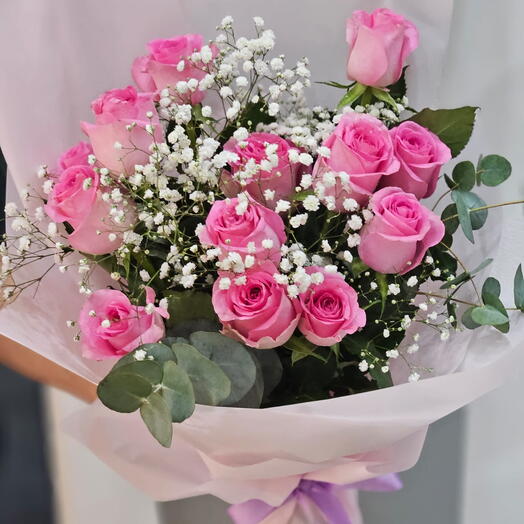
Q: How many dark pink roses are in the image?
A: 13